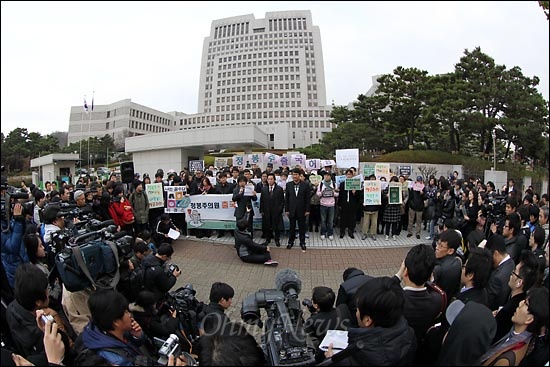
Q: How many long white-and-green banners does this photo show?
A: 1